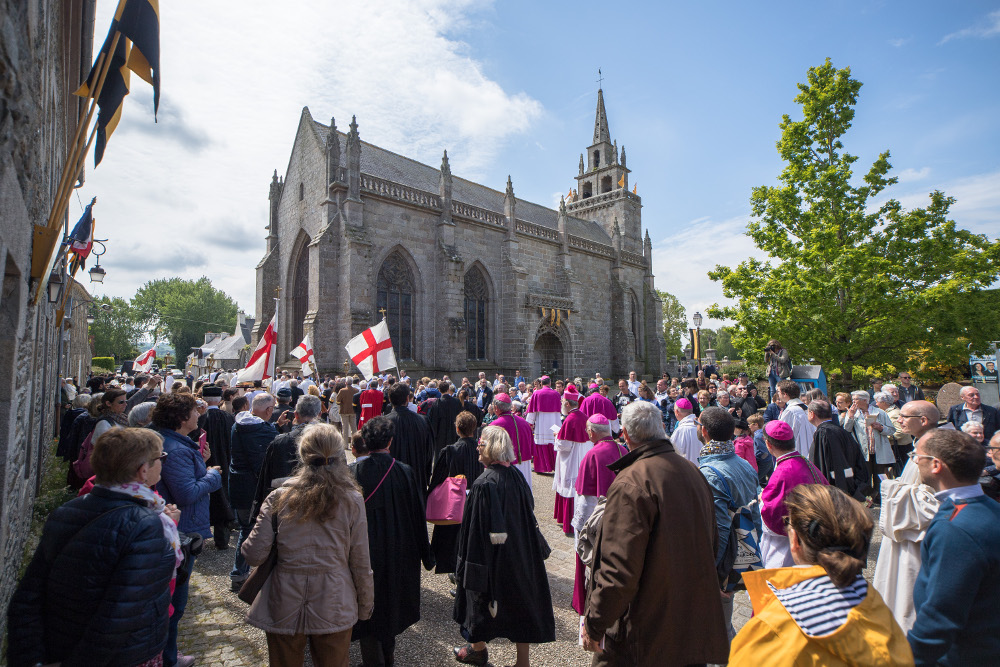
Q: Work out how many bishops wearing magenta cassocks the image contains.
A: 6